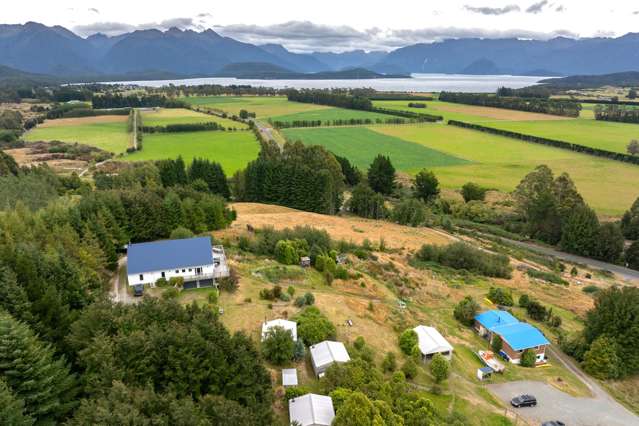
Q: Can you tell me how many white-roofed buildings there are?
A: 5